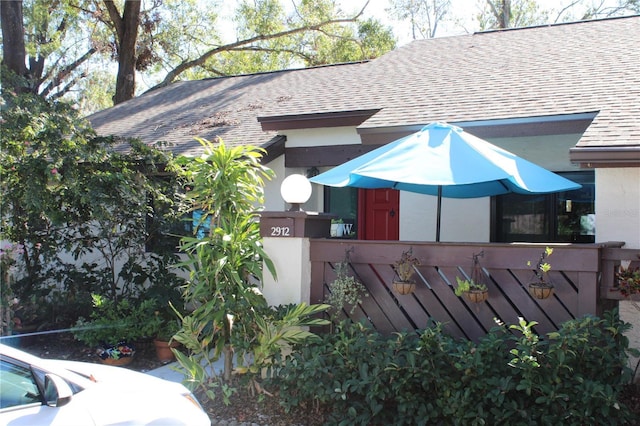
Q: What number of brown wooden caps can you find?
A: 1